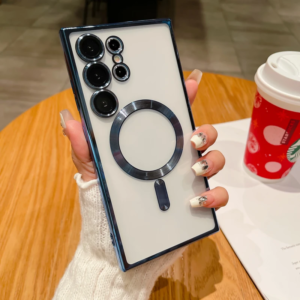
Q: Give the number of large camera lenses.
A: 3